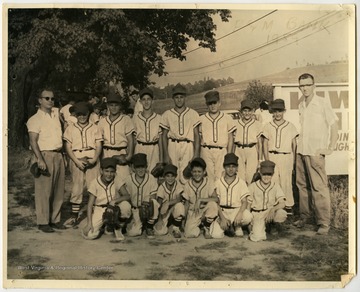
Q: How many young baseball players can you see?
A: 13